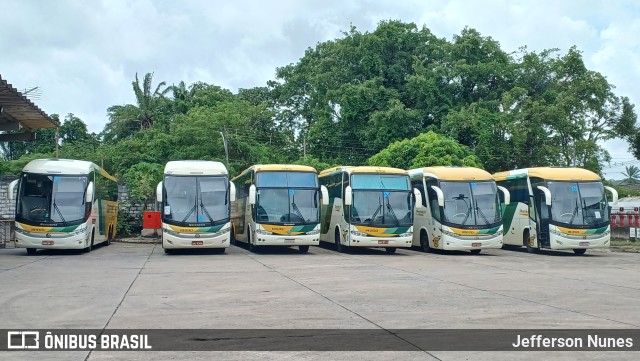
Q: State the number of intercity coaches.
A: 6